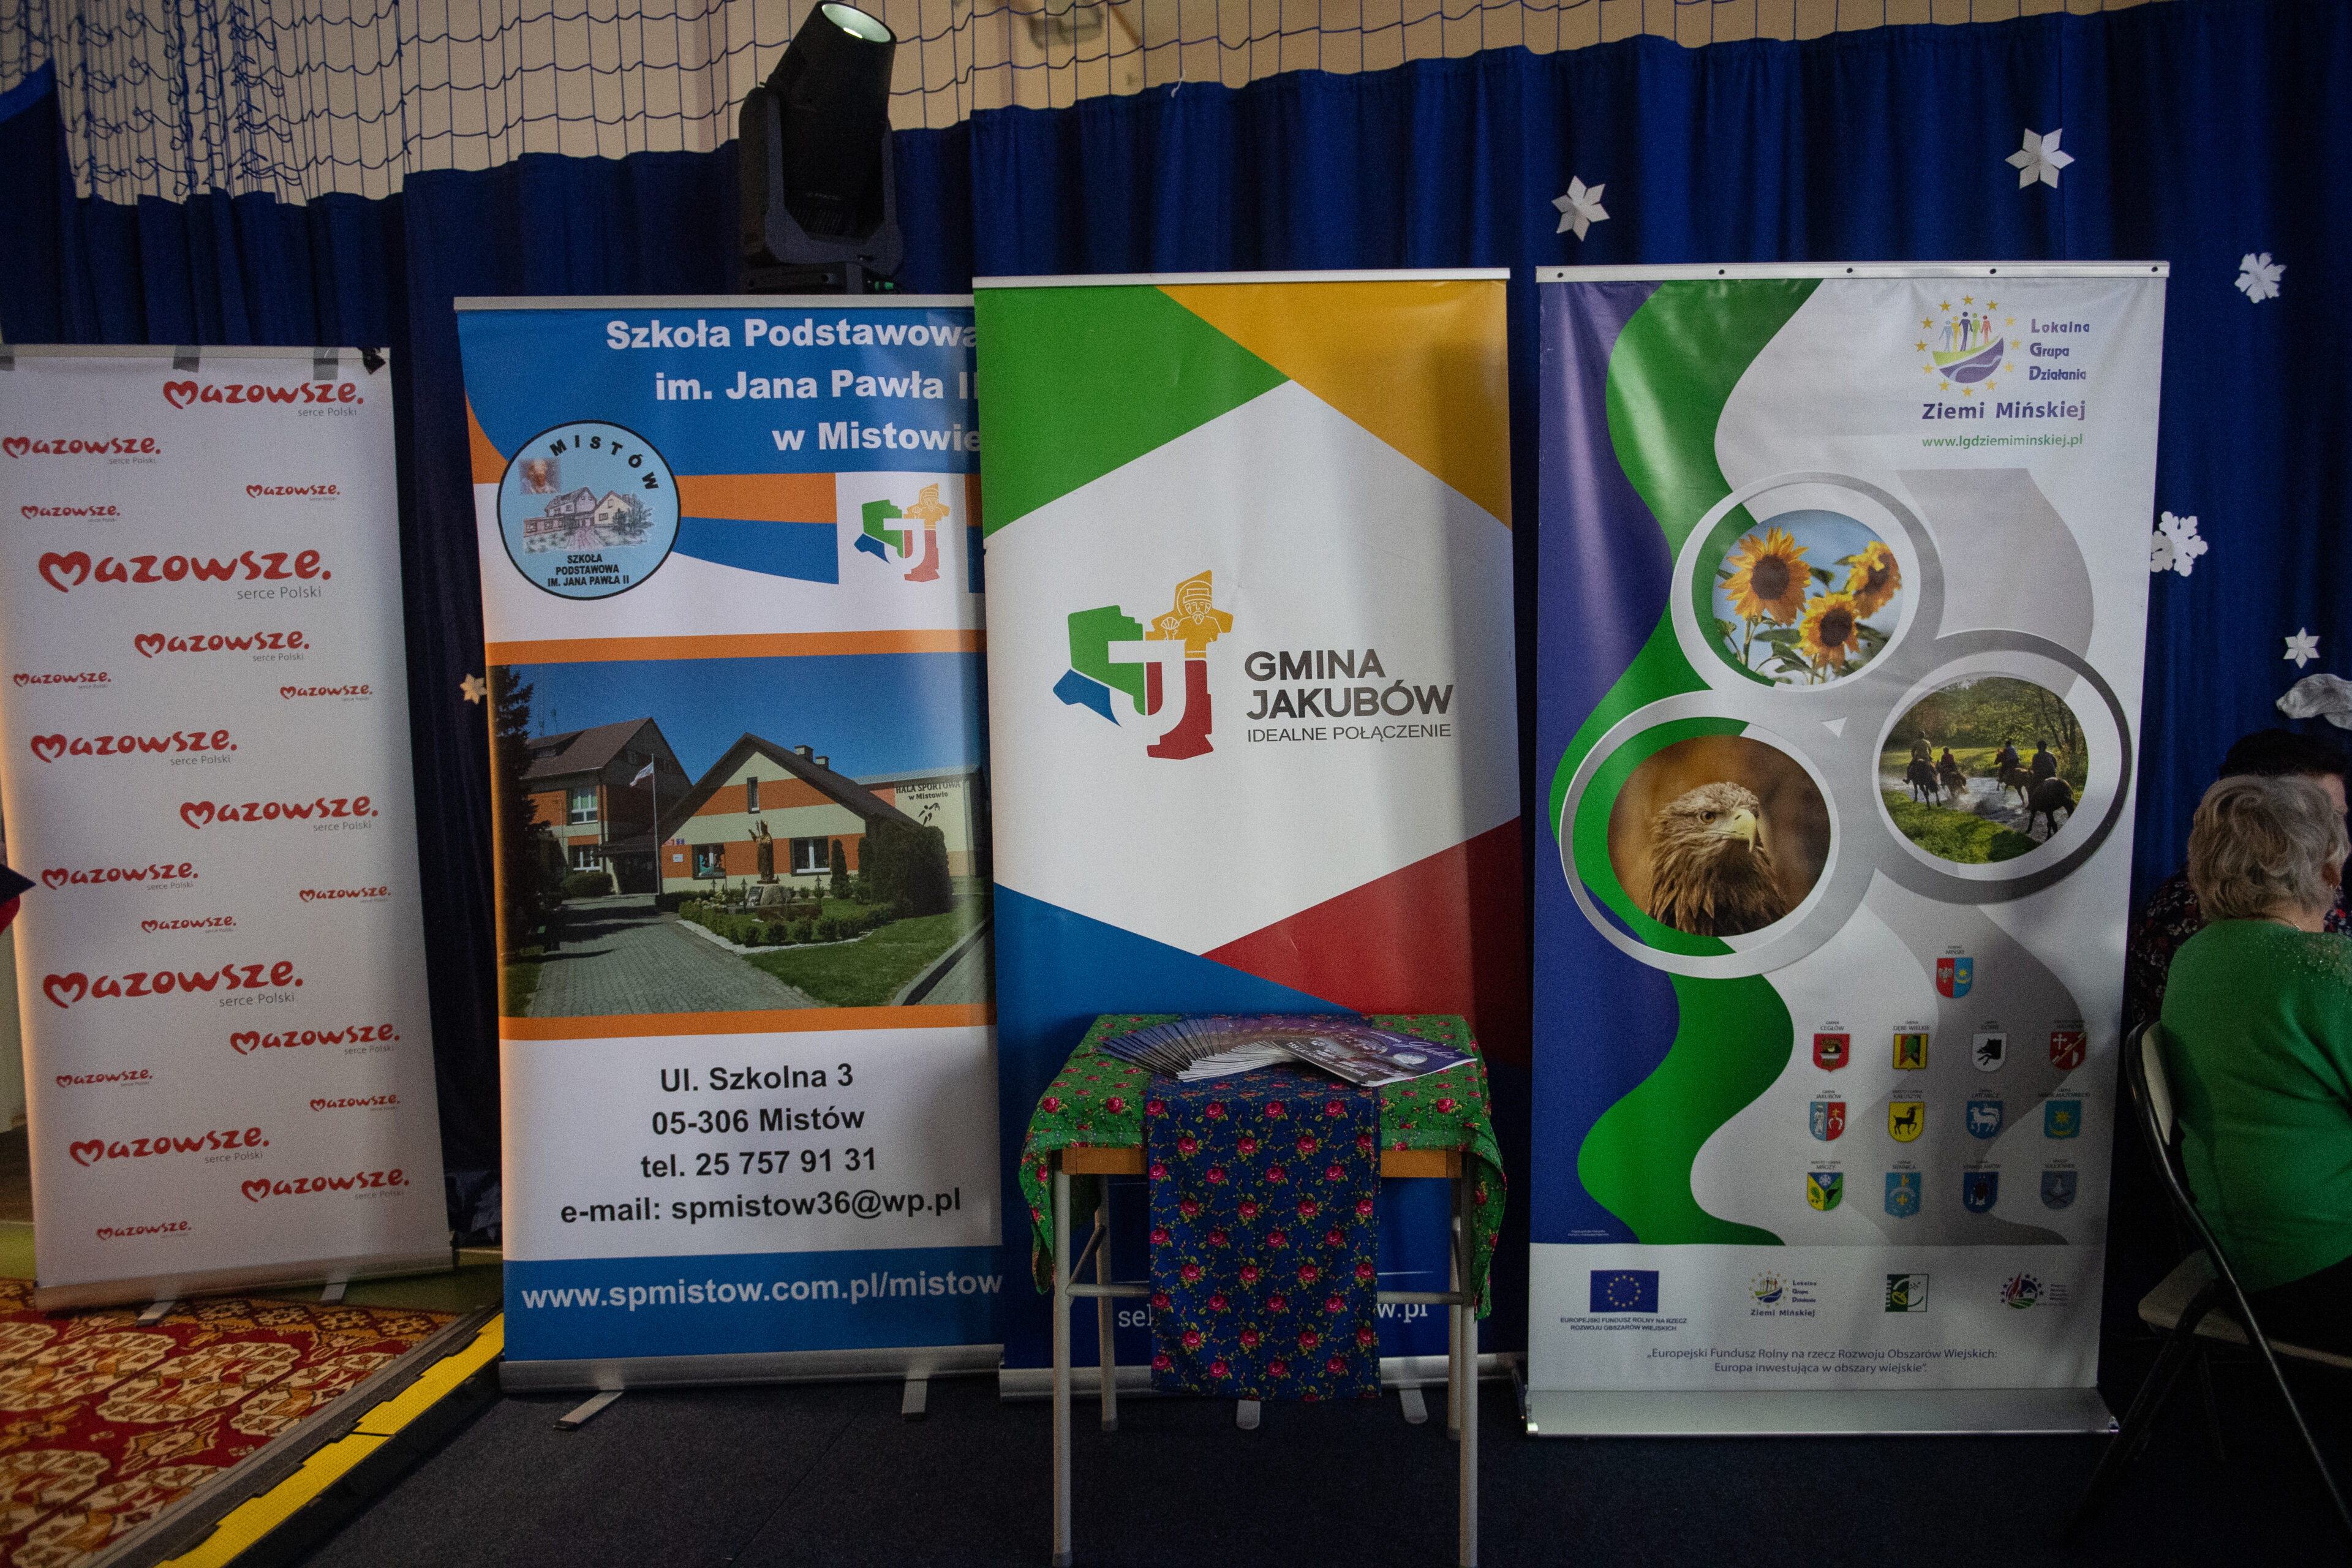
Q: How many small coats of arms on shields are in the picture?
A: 13